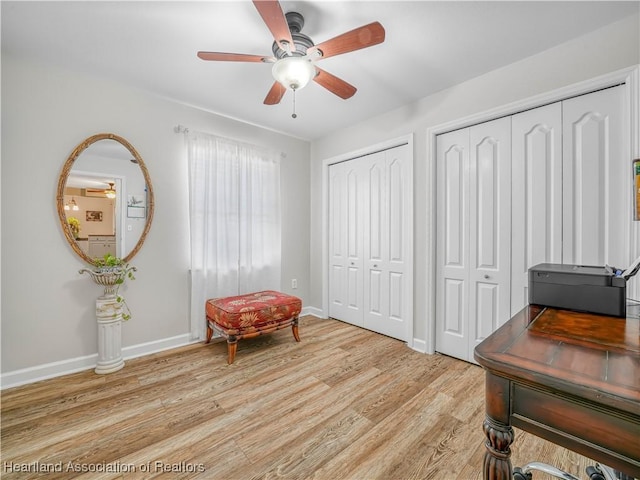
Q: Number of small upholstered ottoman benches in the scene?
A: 1